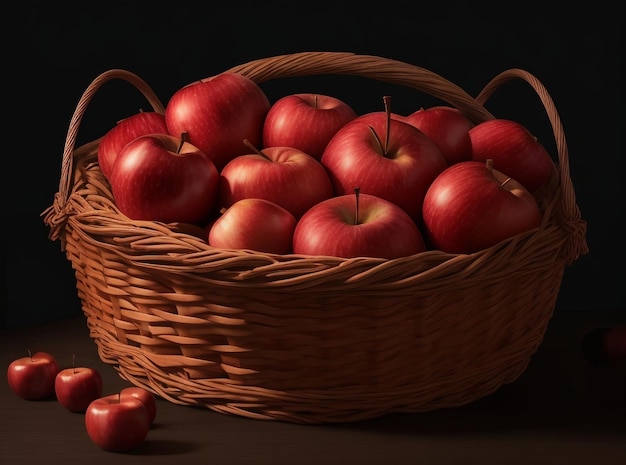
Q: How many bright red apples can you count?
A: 15